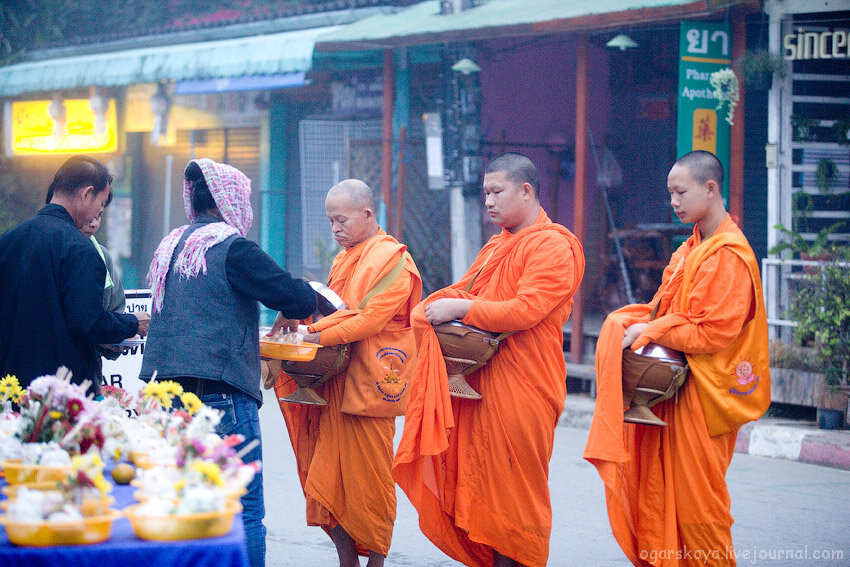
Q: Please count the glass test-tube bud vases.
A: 0